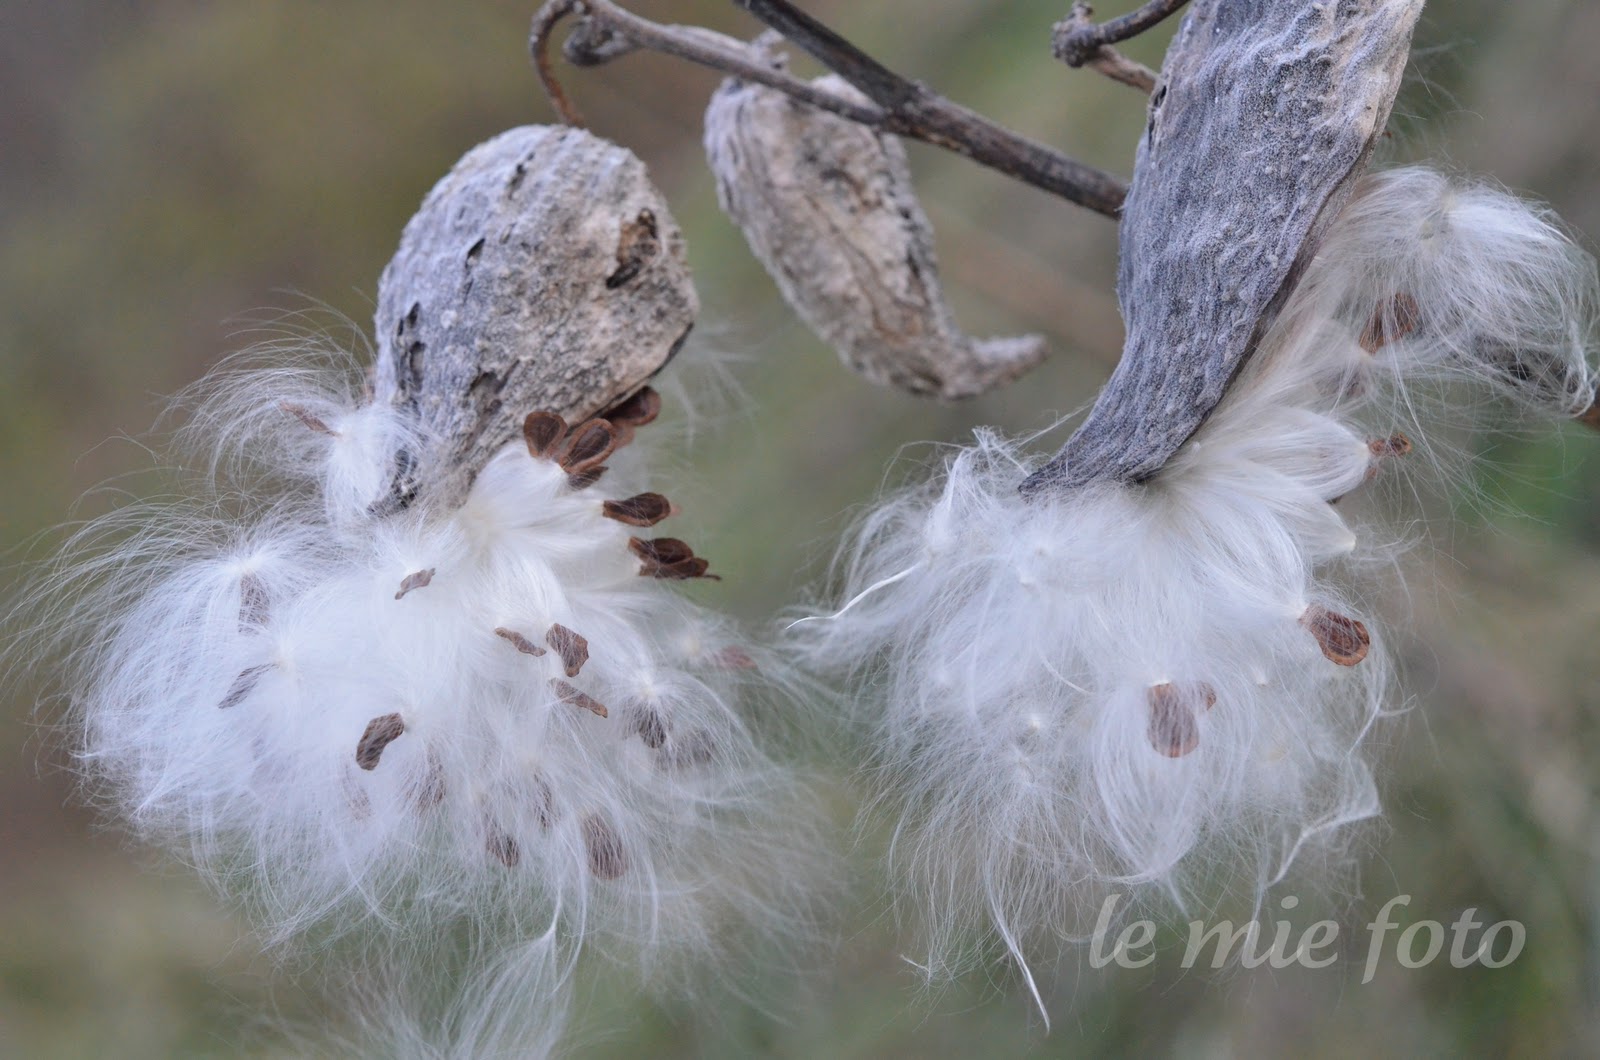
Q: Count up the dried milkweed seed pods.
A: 3